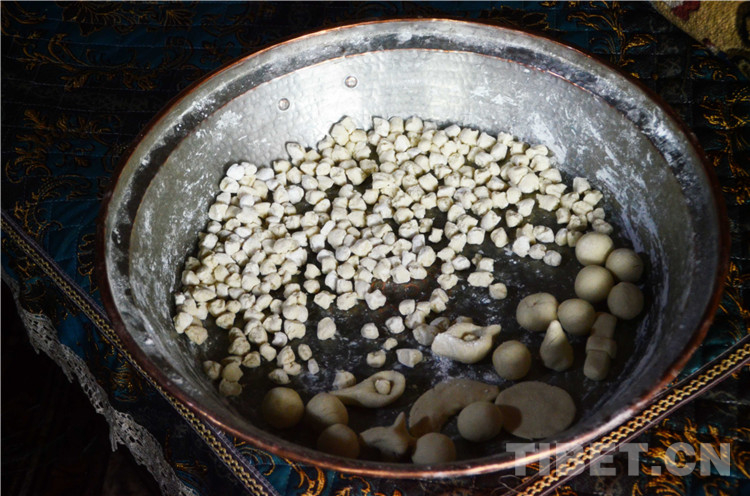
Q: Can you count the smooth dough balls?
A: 12